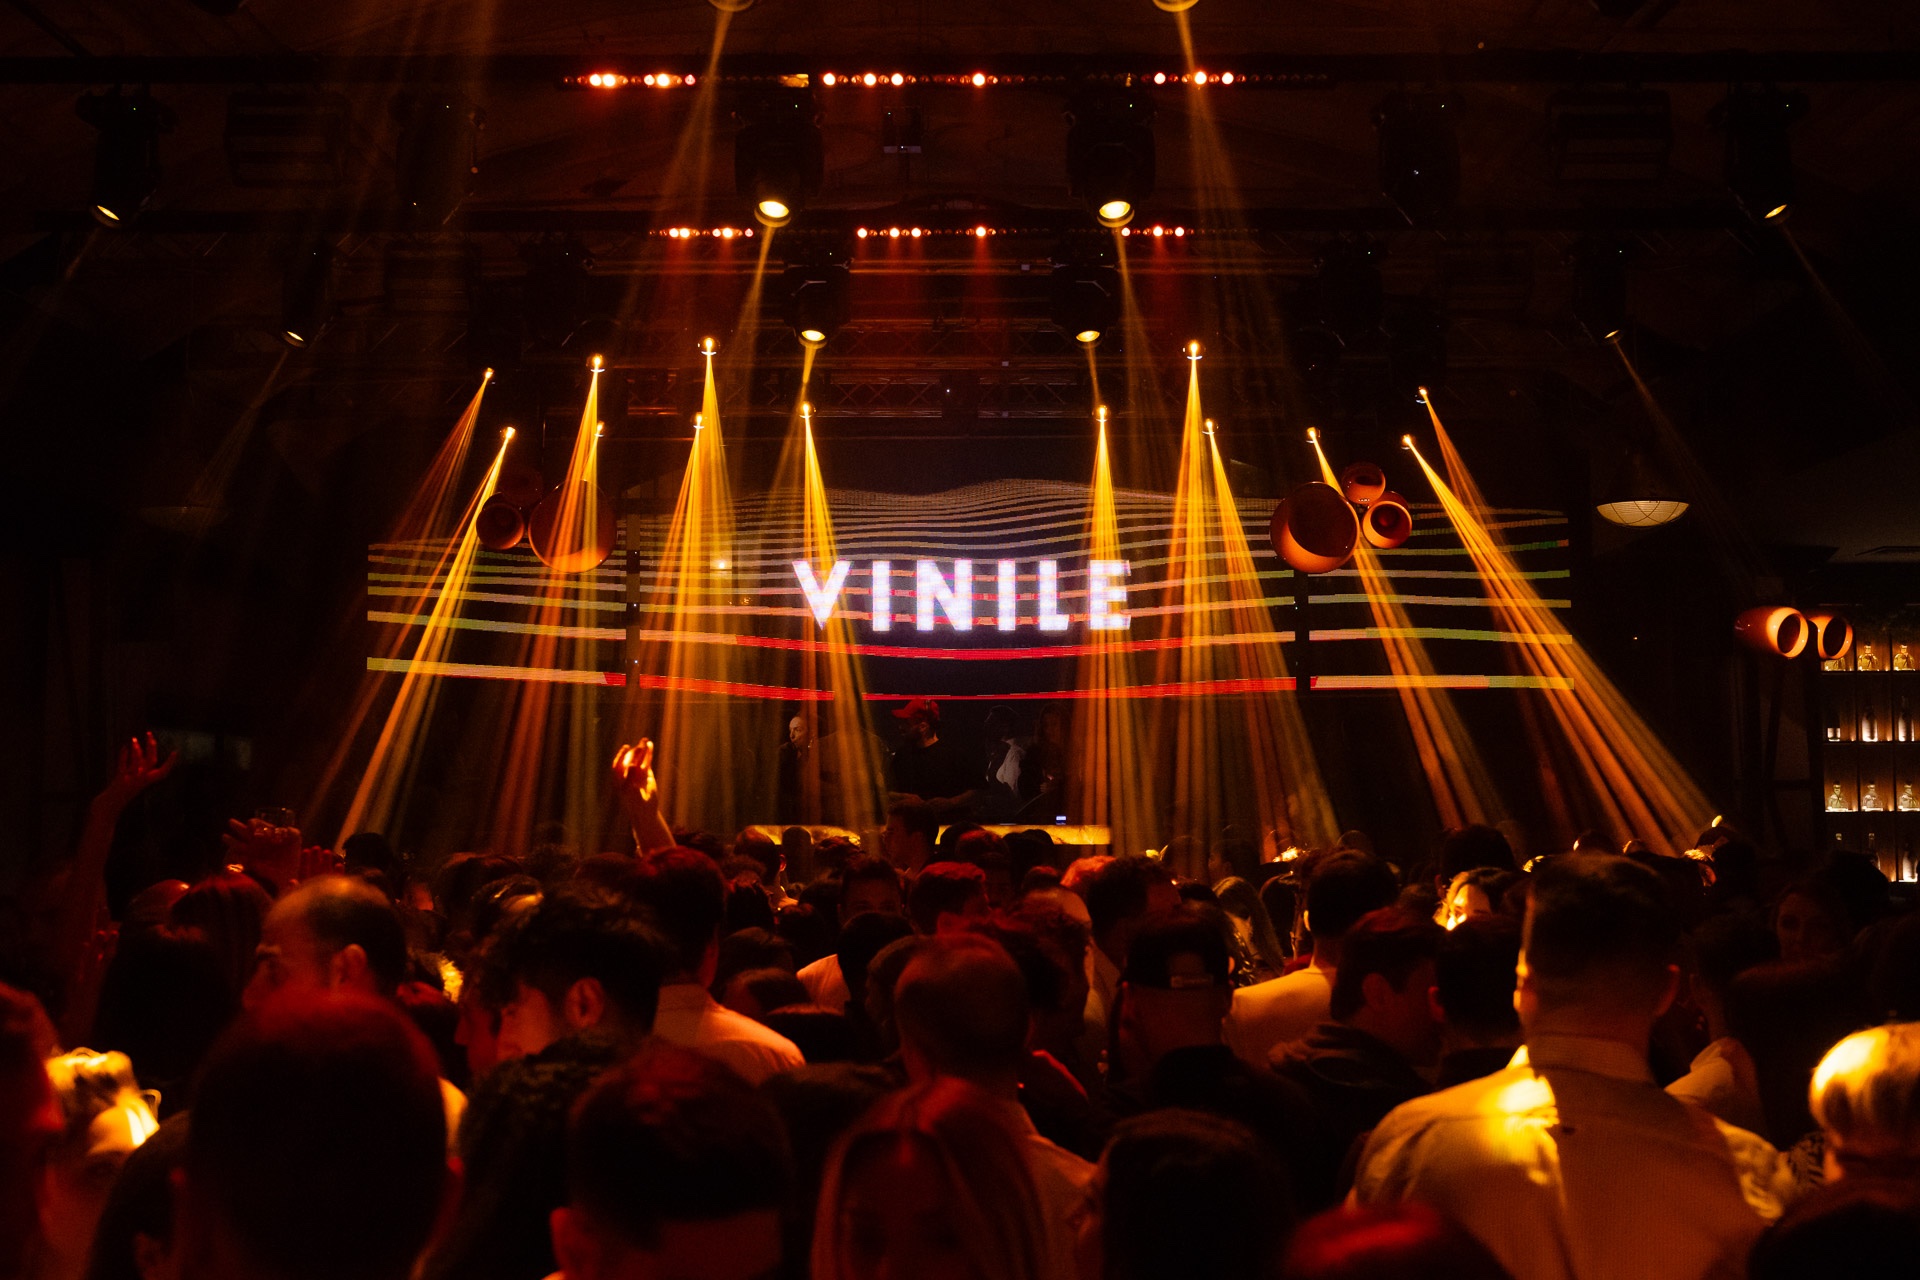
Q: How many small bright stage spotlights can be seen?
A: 13